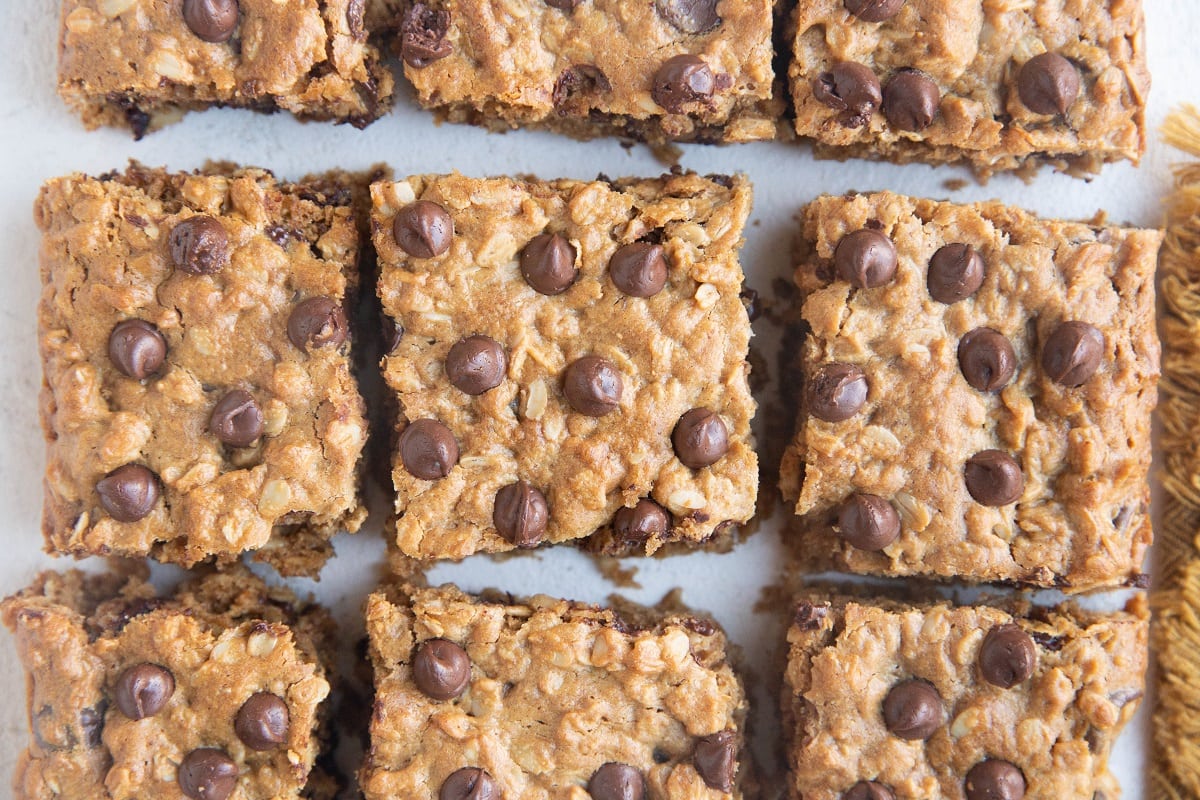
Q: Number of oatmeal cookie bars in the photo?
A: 9